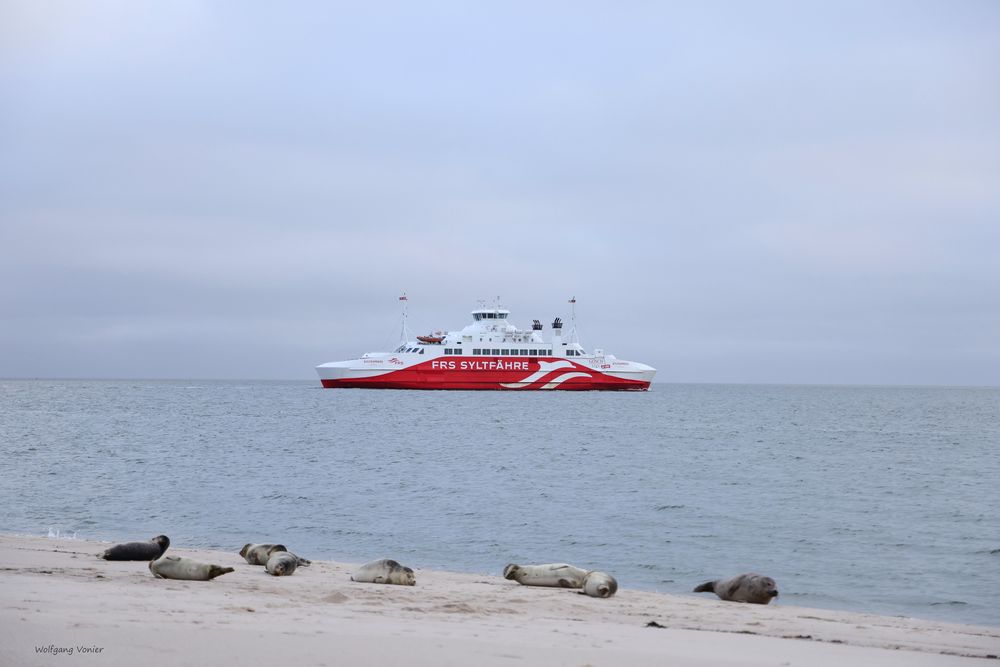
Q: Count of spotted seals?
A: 8